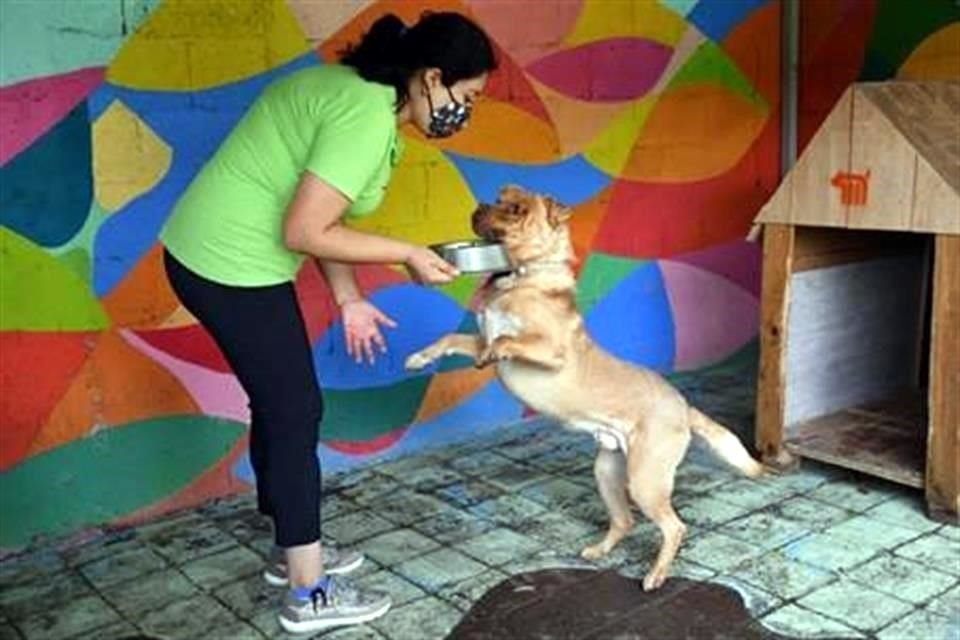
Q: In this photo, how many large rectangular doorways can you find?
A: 1